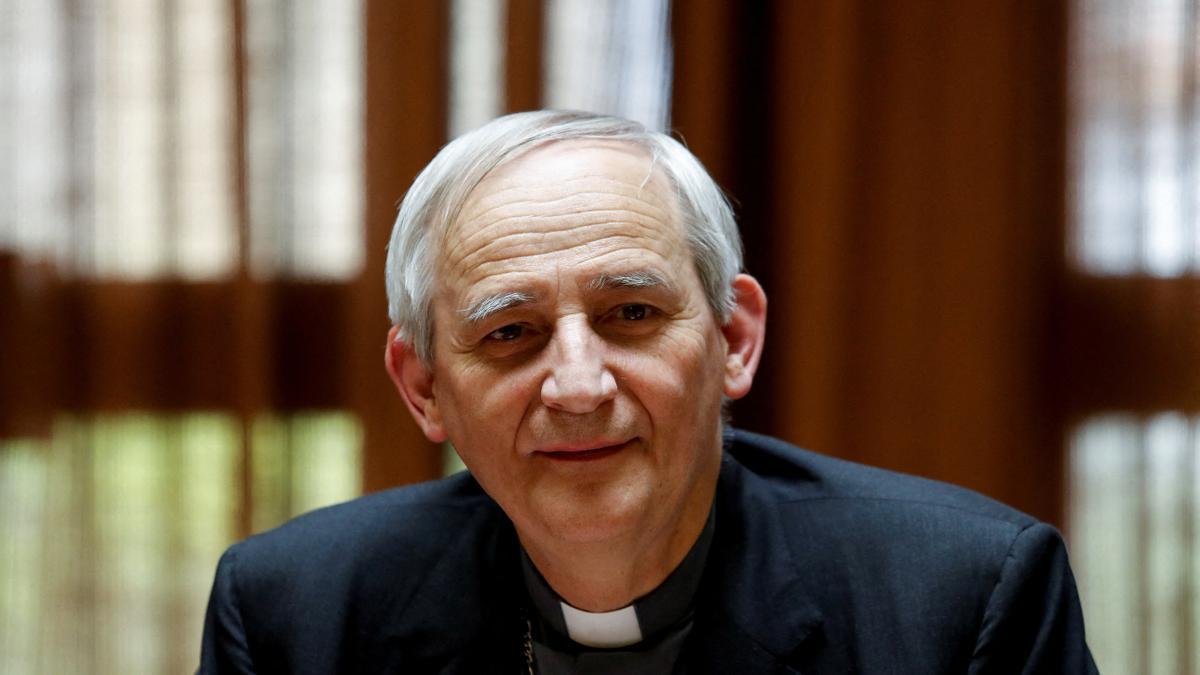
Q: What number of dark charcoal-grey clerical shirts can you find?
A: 1